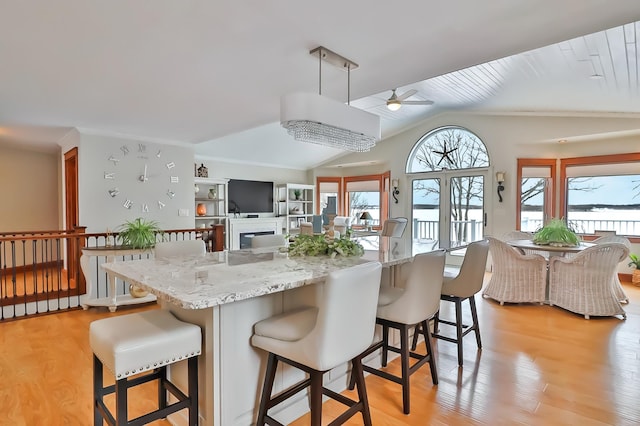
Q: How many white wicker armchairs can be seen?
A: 4